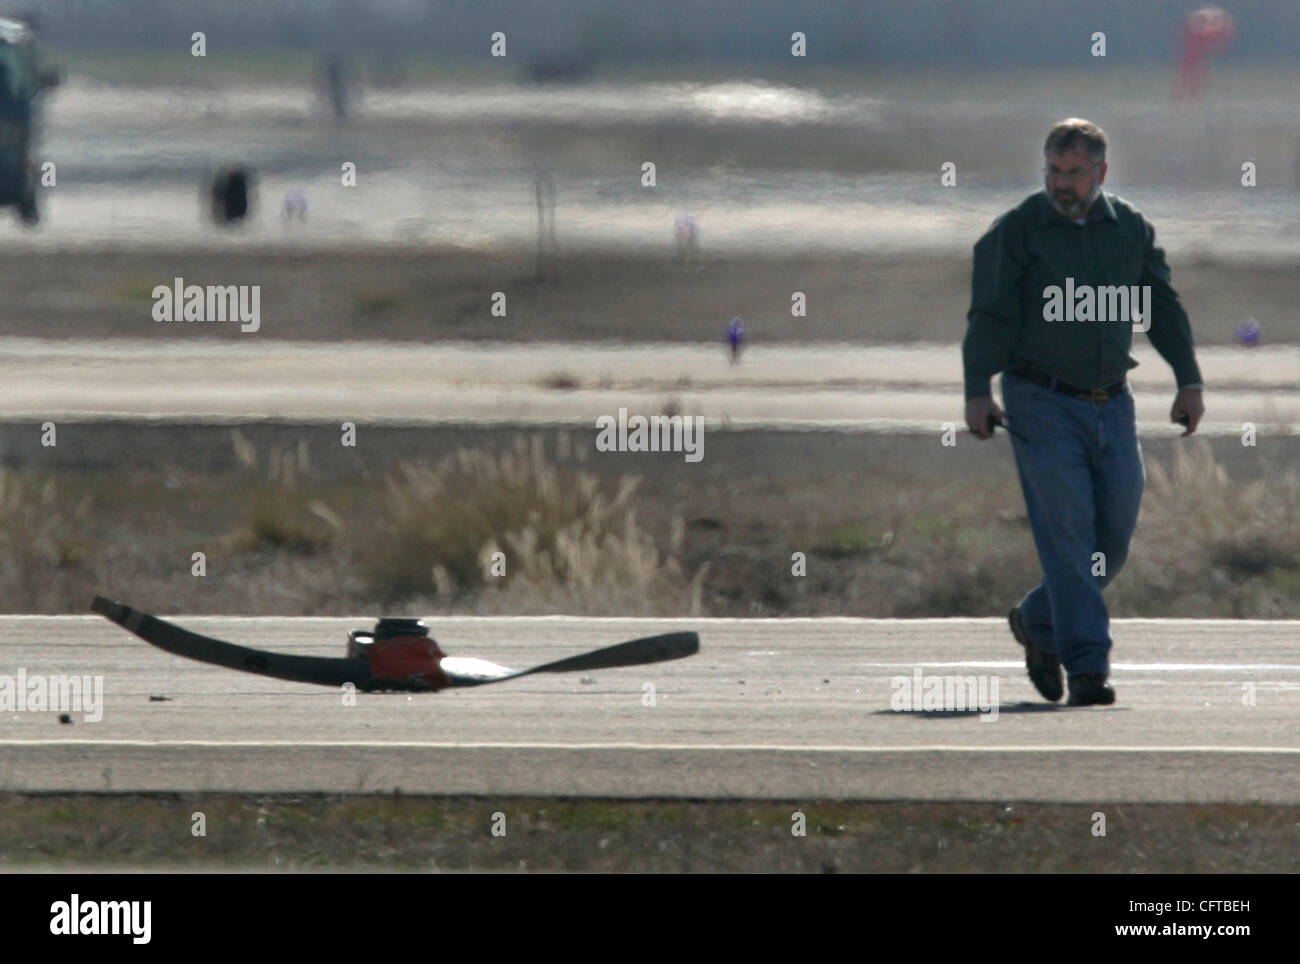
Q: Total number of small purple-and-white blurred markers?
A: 4